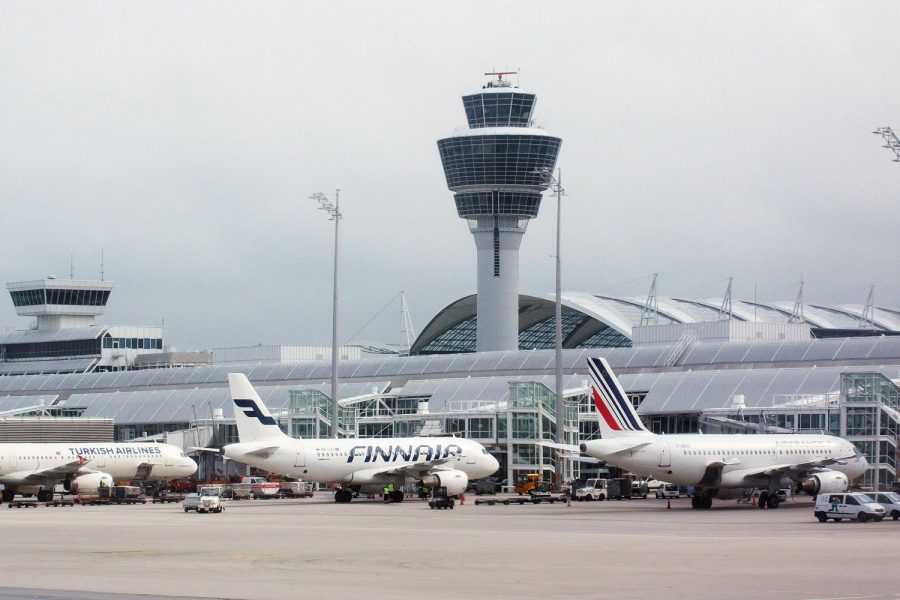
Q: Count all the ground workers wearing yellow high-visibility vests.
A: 3